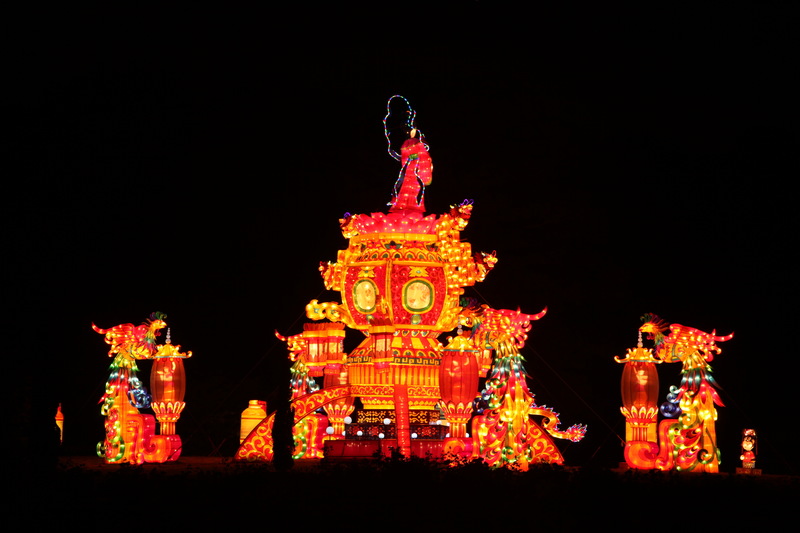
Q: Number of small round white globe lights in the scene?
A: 11